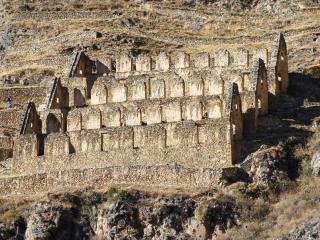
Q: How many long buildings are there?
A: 3